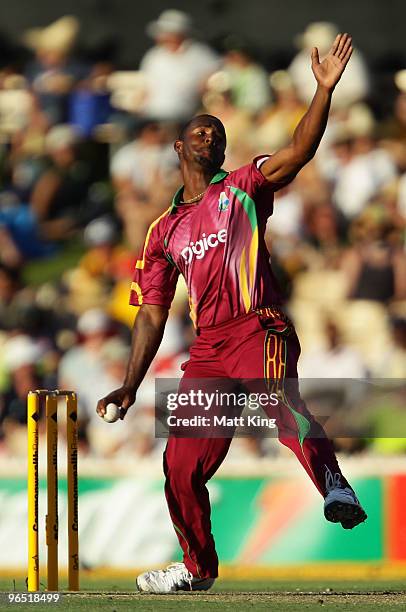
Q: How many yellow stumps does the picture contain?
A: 3